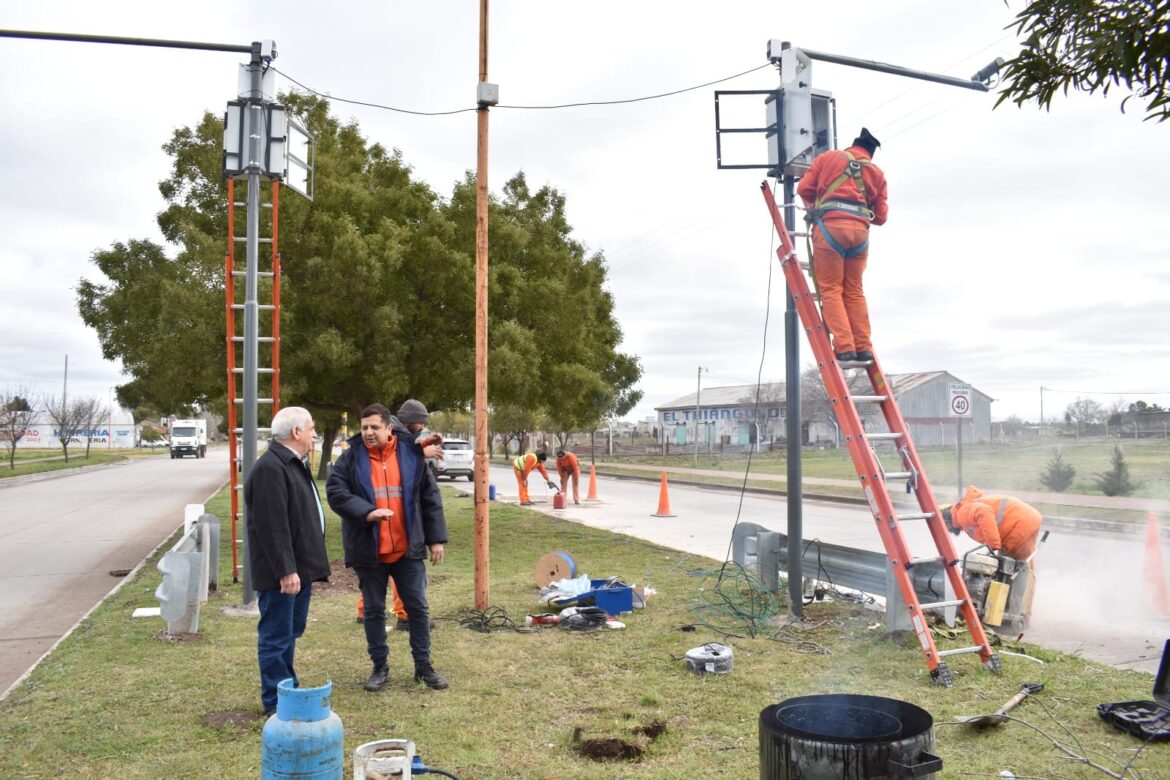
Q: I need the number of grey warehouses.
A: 1